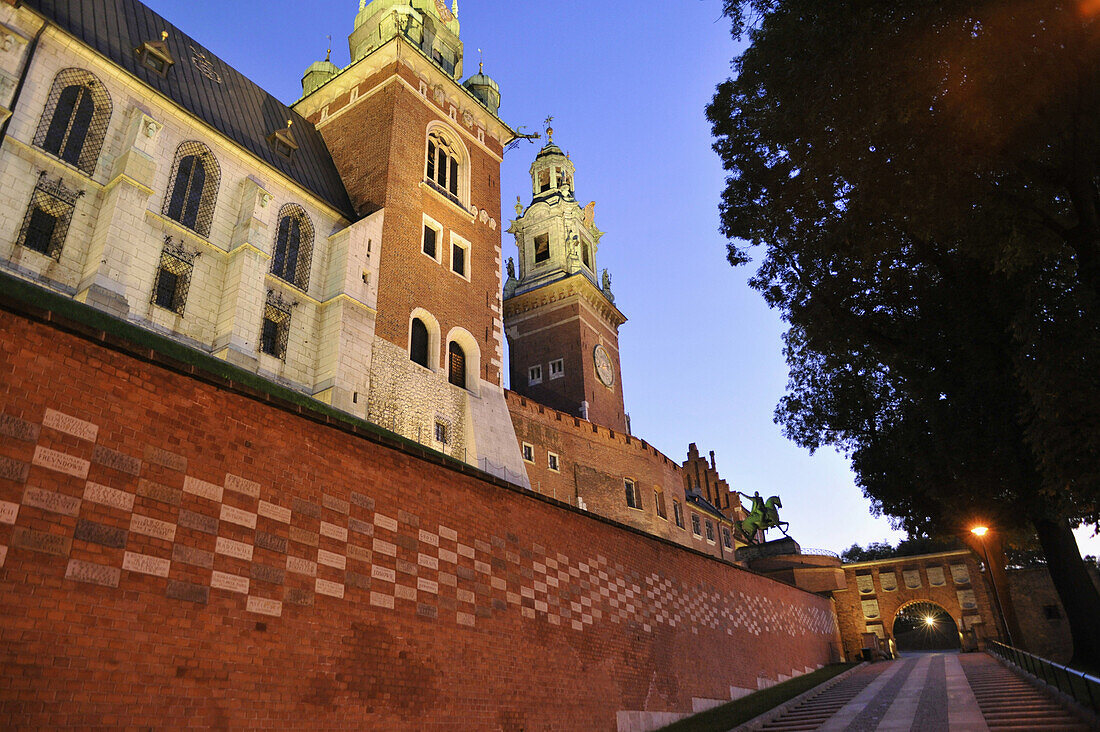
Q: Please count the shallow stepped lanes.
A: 2